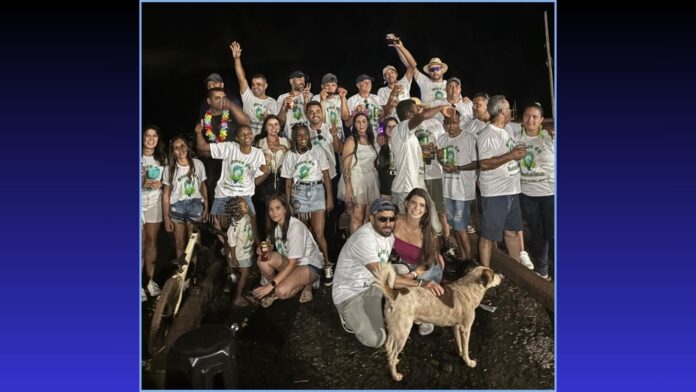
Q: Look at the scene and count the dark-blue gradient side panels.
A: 2